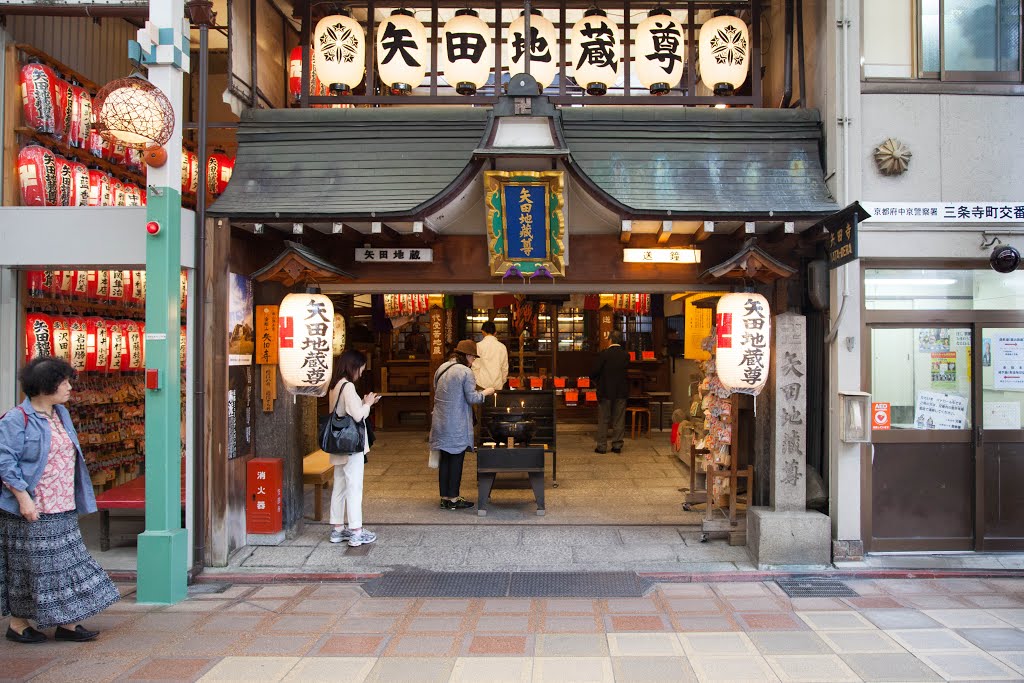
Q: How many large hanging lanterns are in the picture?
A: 9